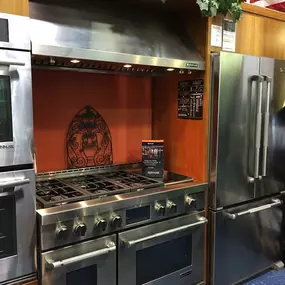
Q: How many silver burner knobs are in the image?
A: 7